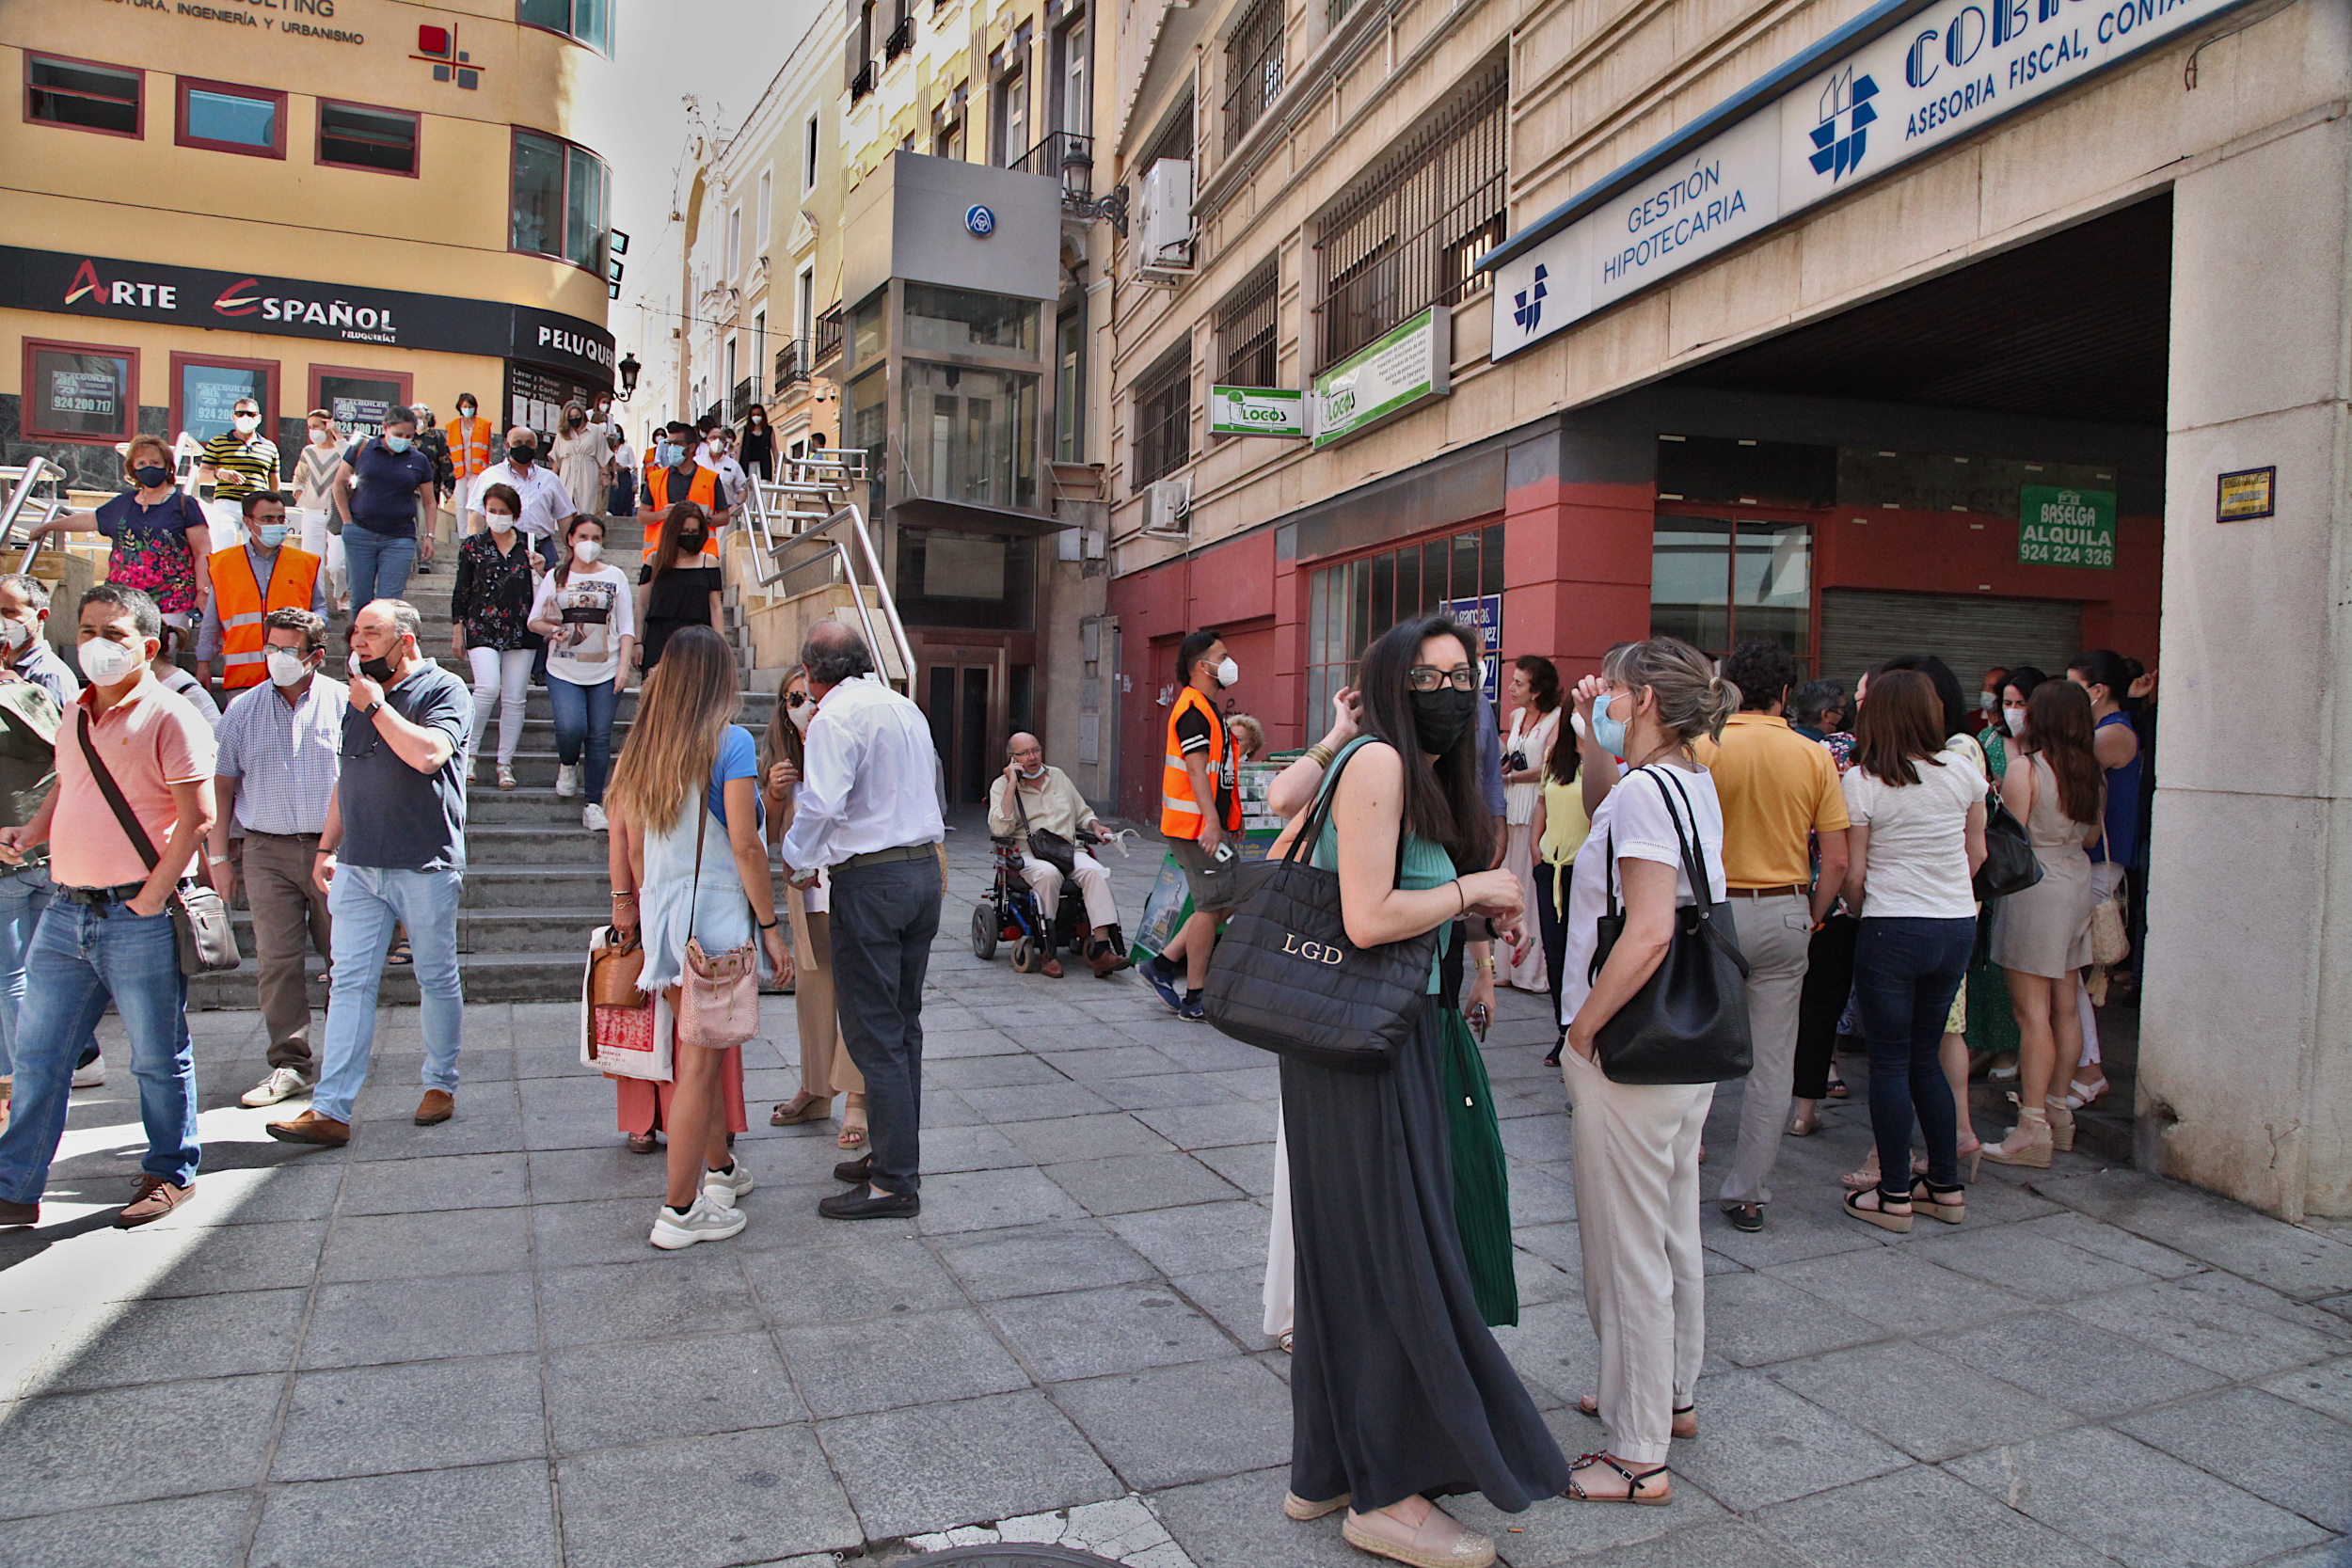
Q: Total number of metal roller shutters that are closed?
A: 1